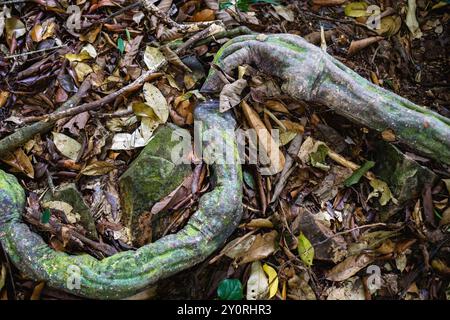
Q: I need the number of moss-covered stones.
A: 3